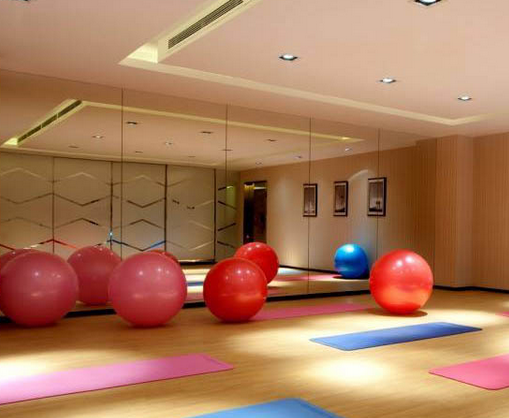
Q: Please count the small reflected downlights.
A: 12